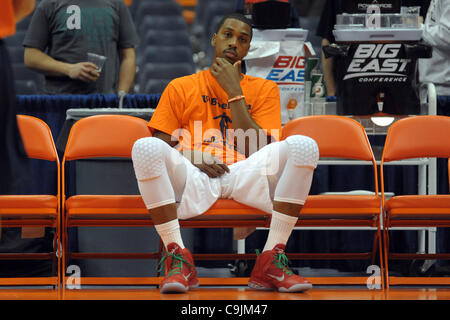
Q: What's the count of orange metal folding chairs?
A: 5